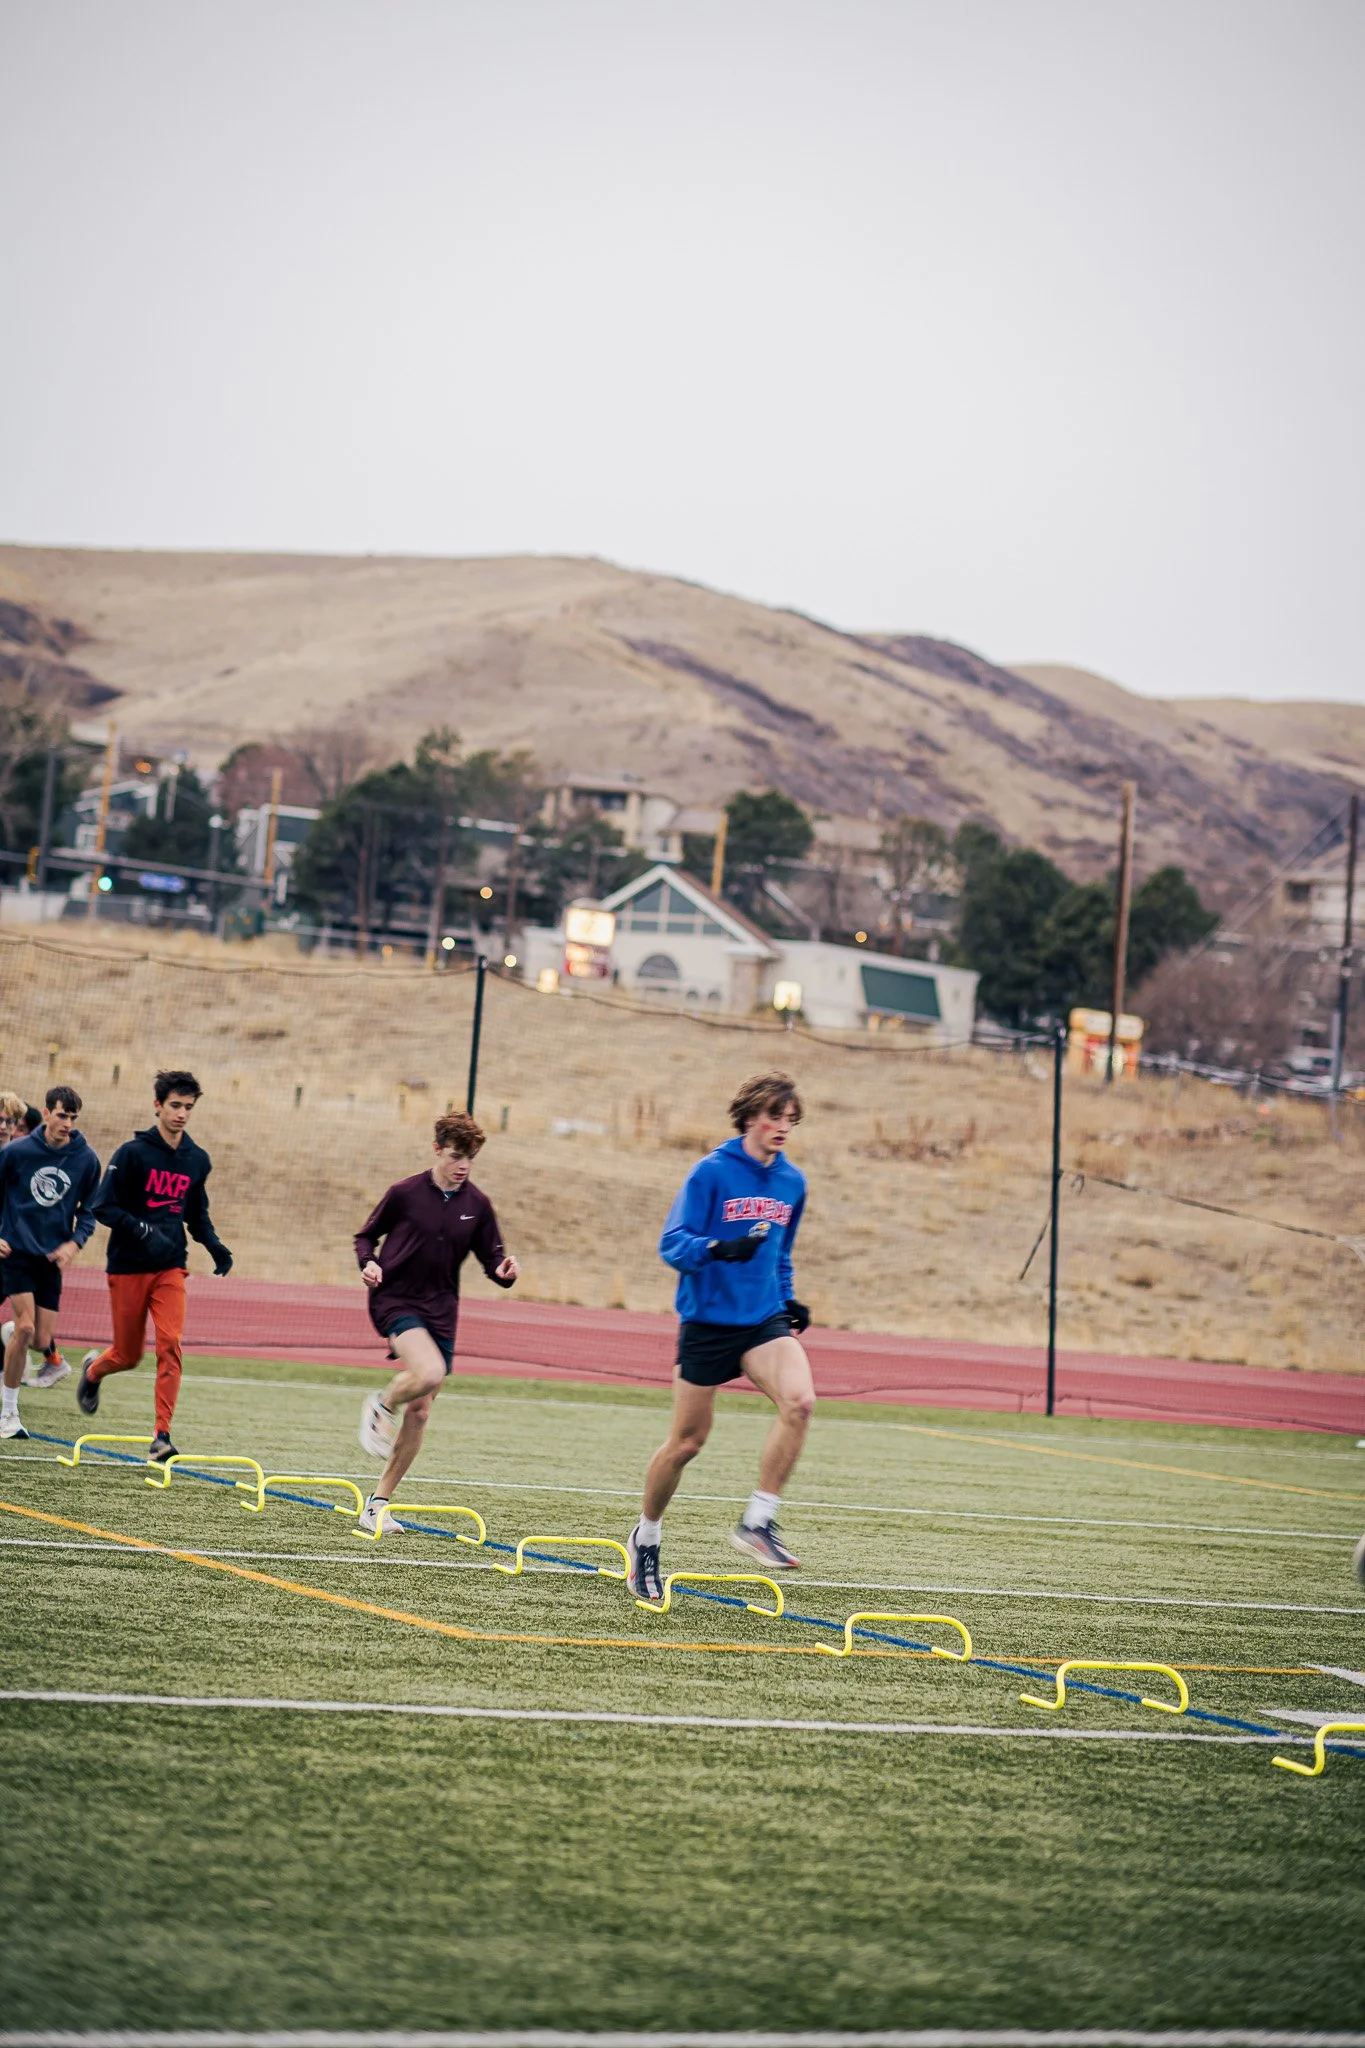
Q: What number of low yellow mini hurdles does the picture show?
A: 9